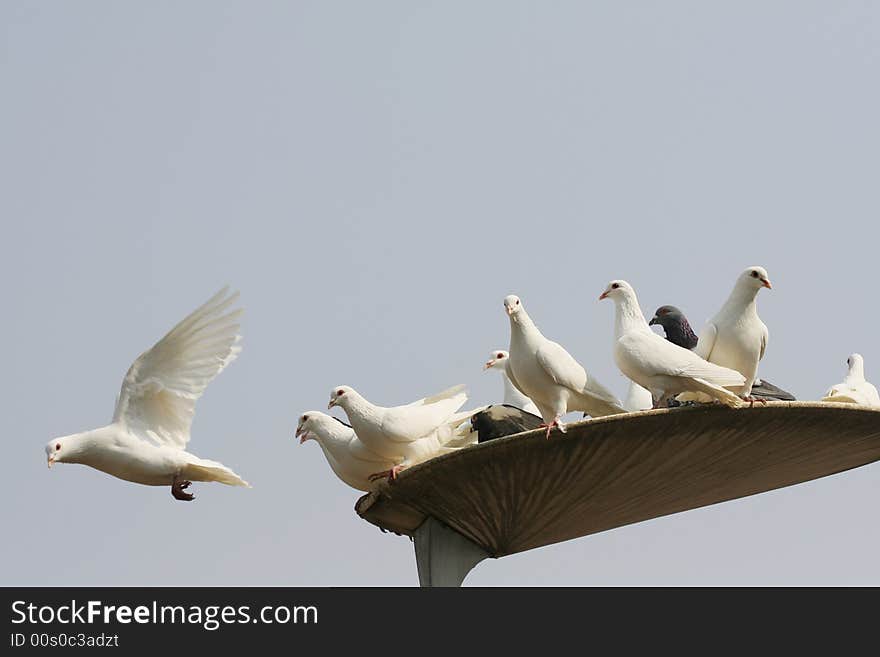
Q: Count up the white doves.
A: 8